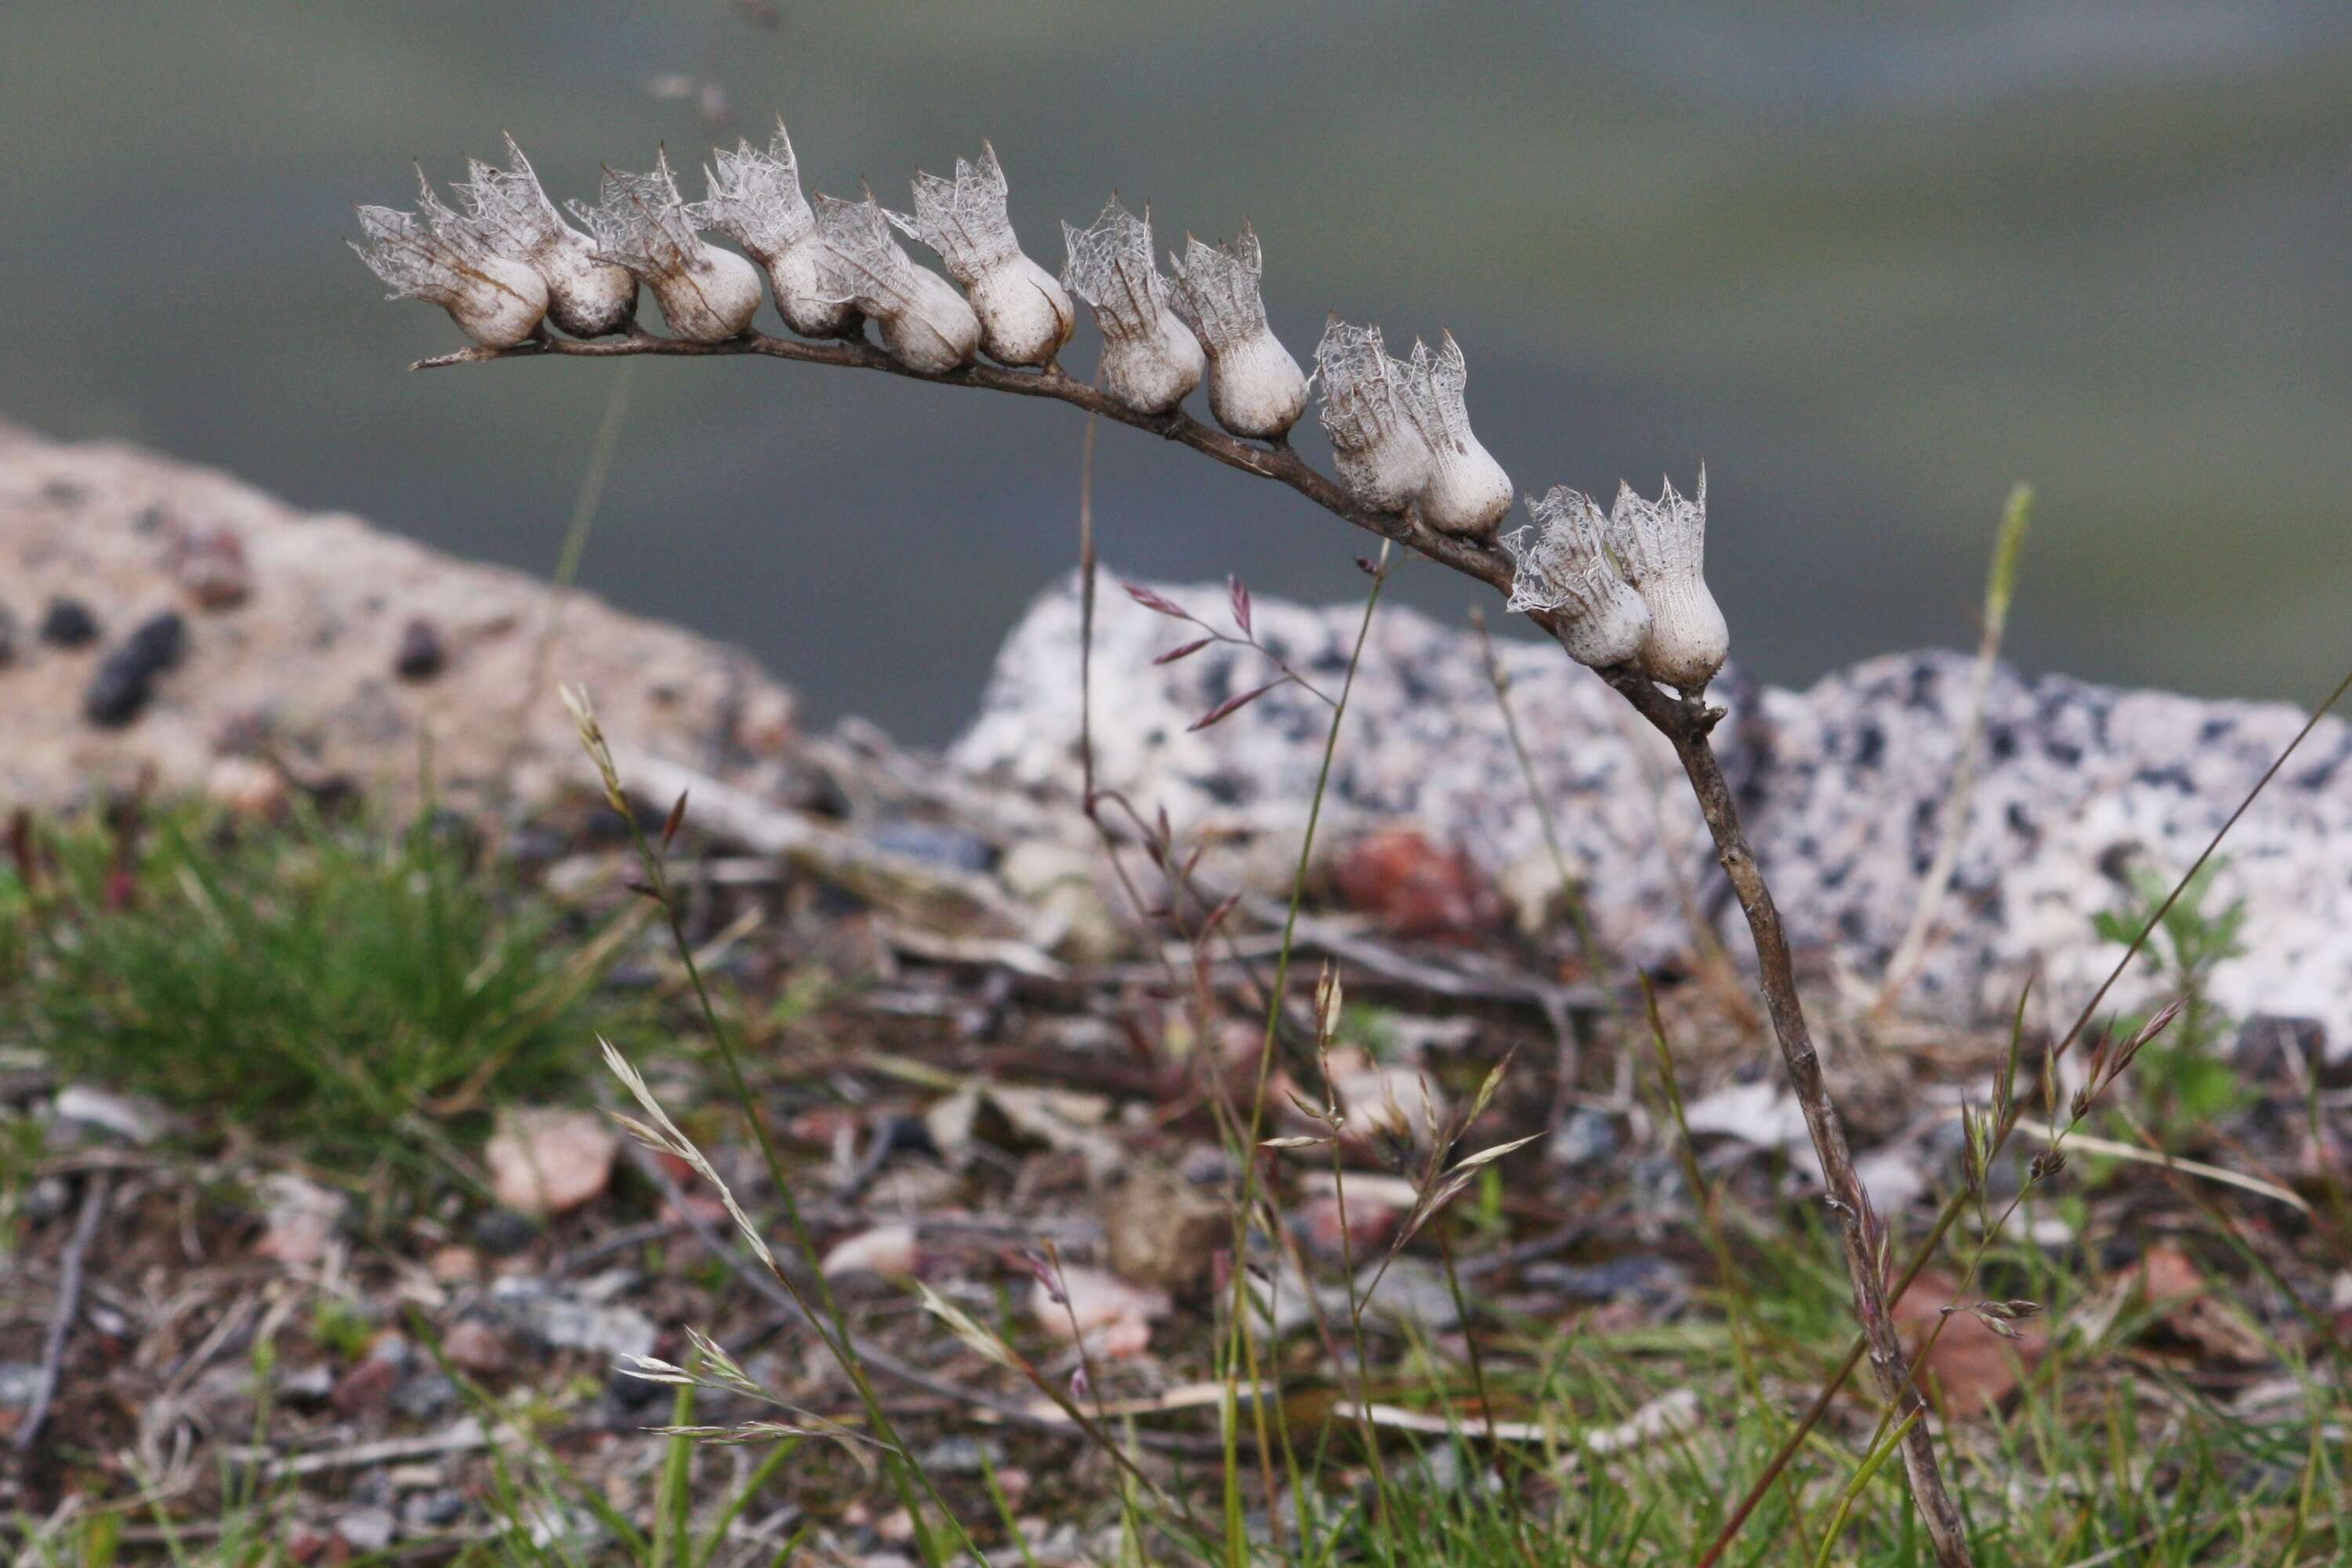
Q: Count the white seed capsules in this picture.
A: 12